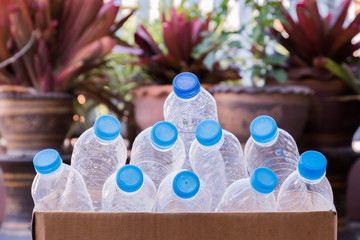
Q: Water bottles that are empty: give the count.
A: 10